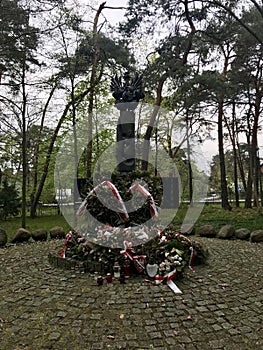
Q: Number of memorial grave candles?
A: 5